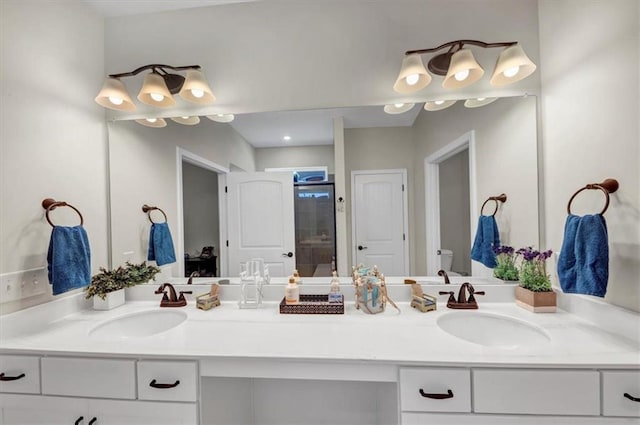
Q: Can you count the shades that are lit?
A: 6